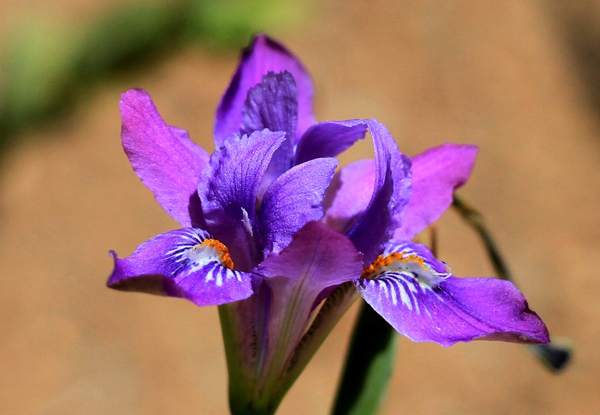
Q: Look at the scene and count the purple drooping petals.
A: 2